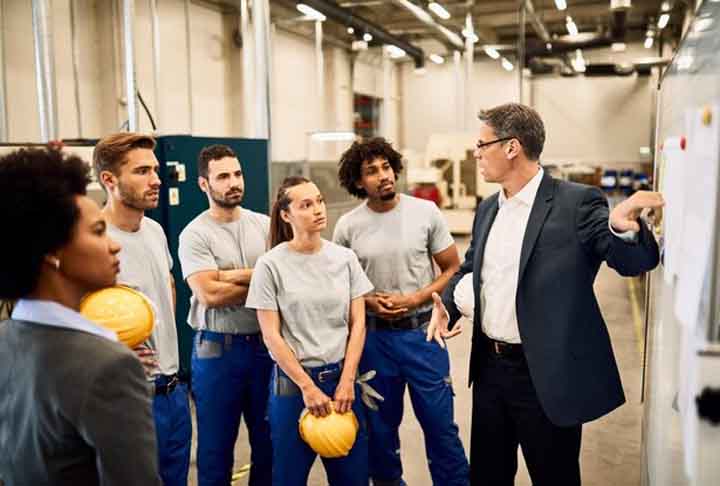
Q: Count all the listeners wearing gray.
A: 5